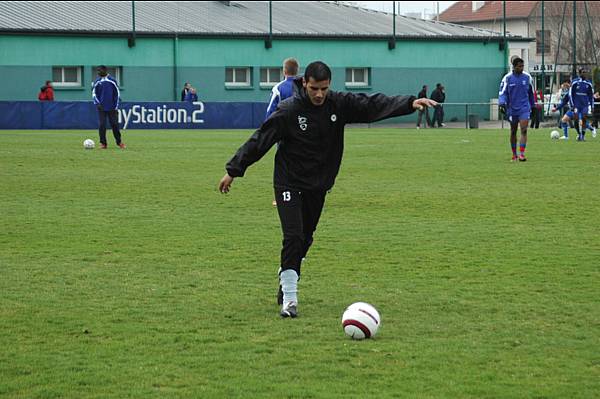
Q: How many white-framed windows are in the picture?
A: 5